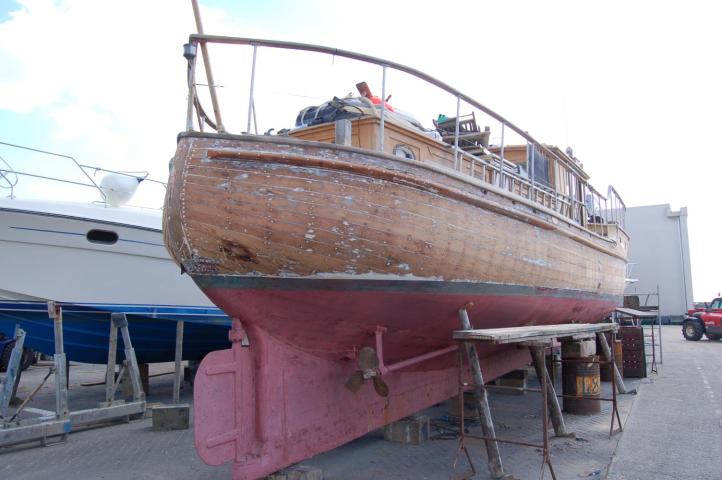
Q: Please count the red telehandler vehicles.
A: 1